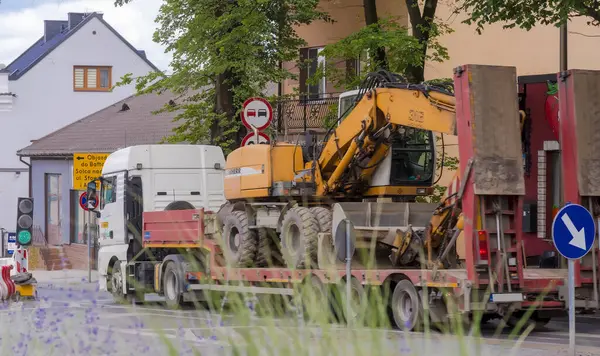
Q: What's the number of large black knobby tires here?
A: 4